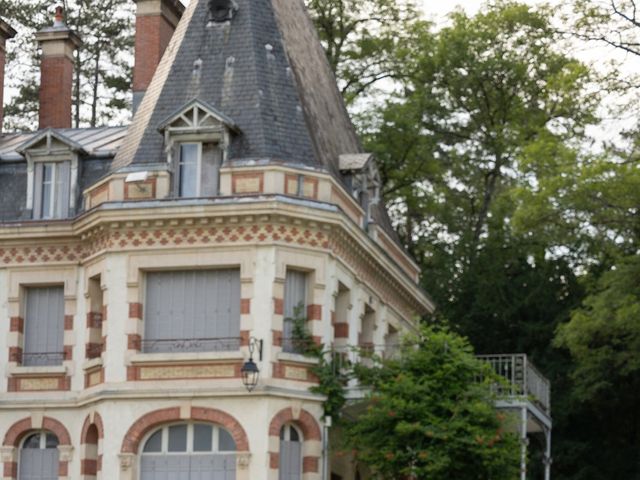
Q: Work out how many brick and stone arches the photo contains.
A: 4